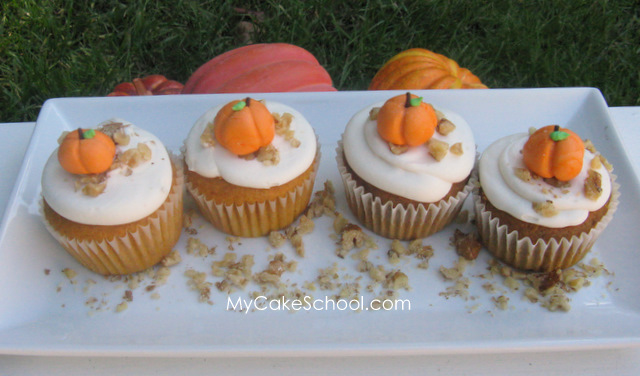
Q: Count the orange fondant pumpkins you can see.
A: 4